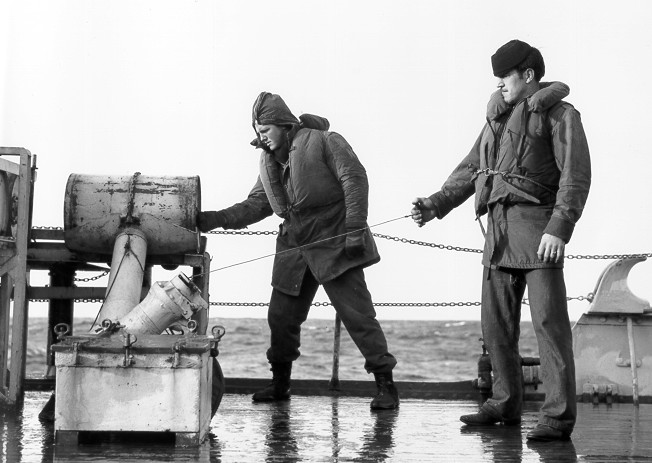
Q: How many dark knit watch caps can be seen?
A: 1